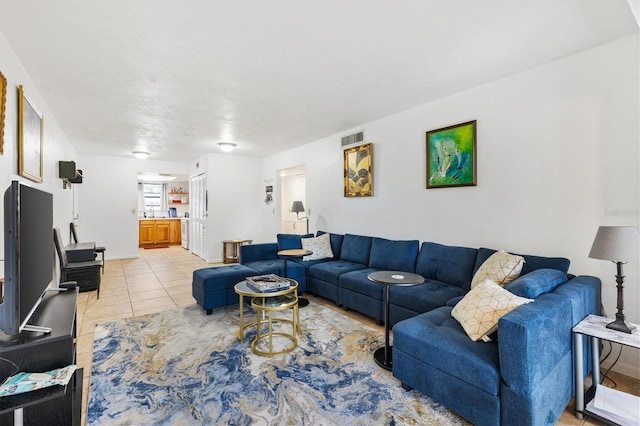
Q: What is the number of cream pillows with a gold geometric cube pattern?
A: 3